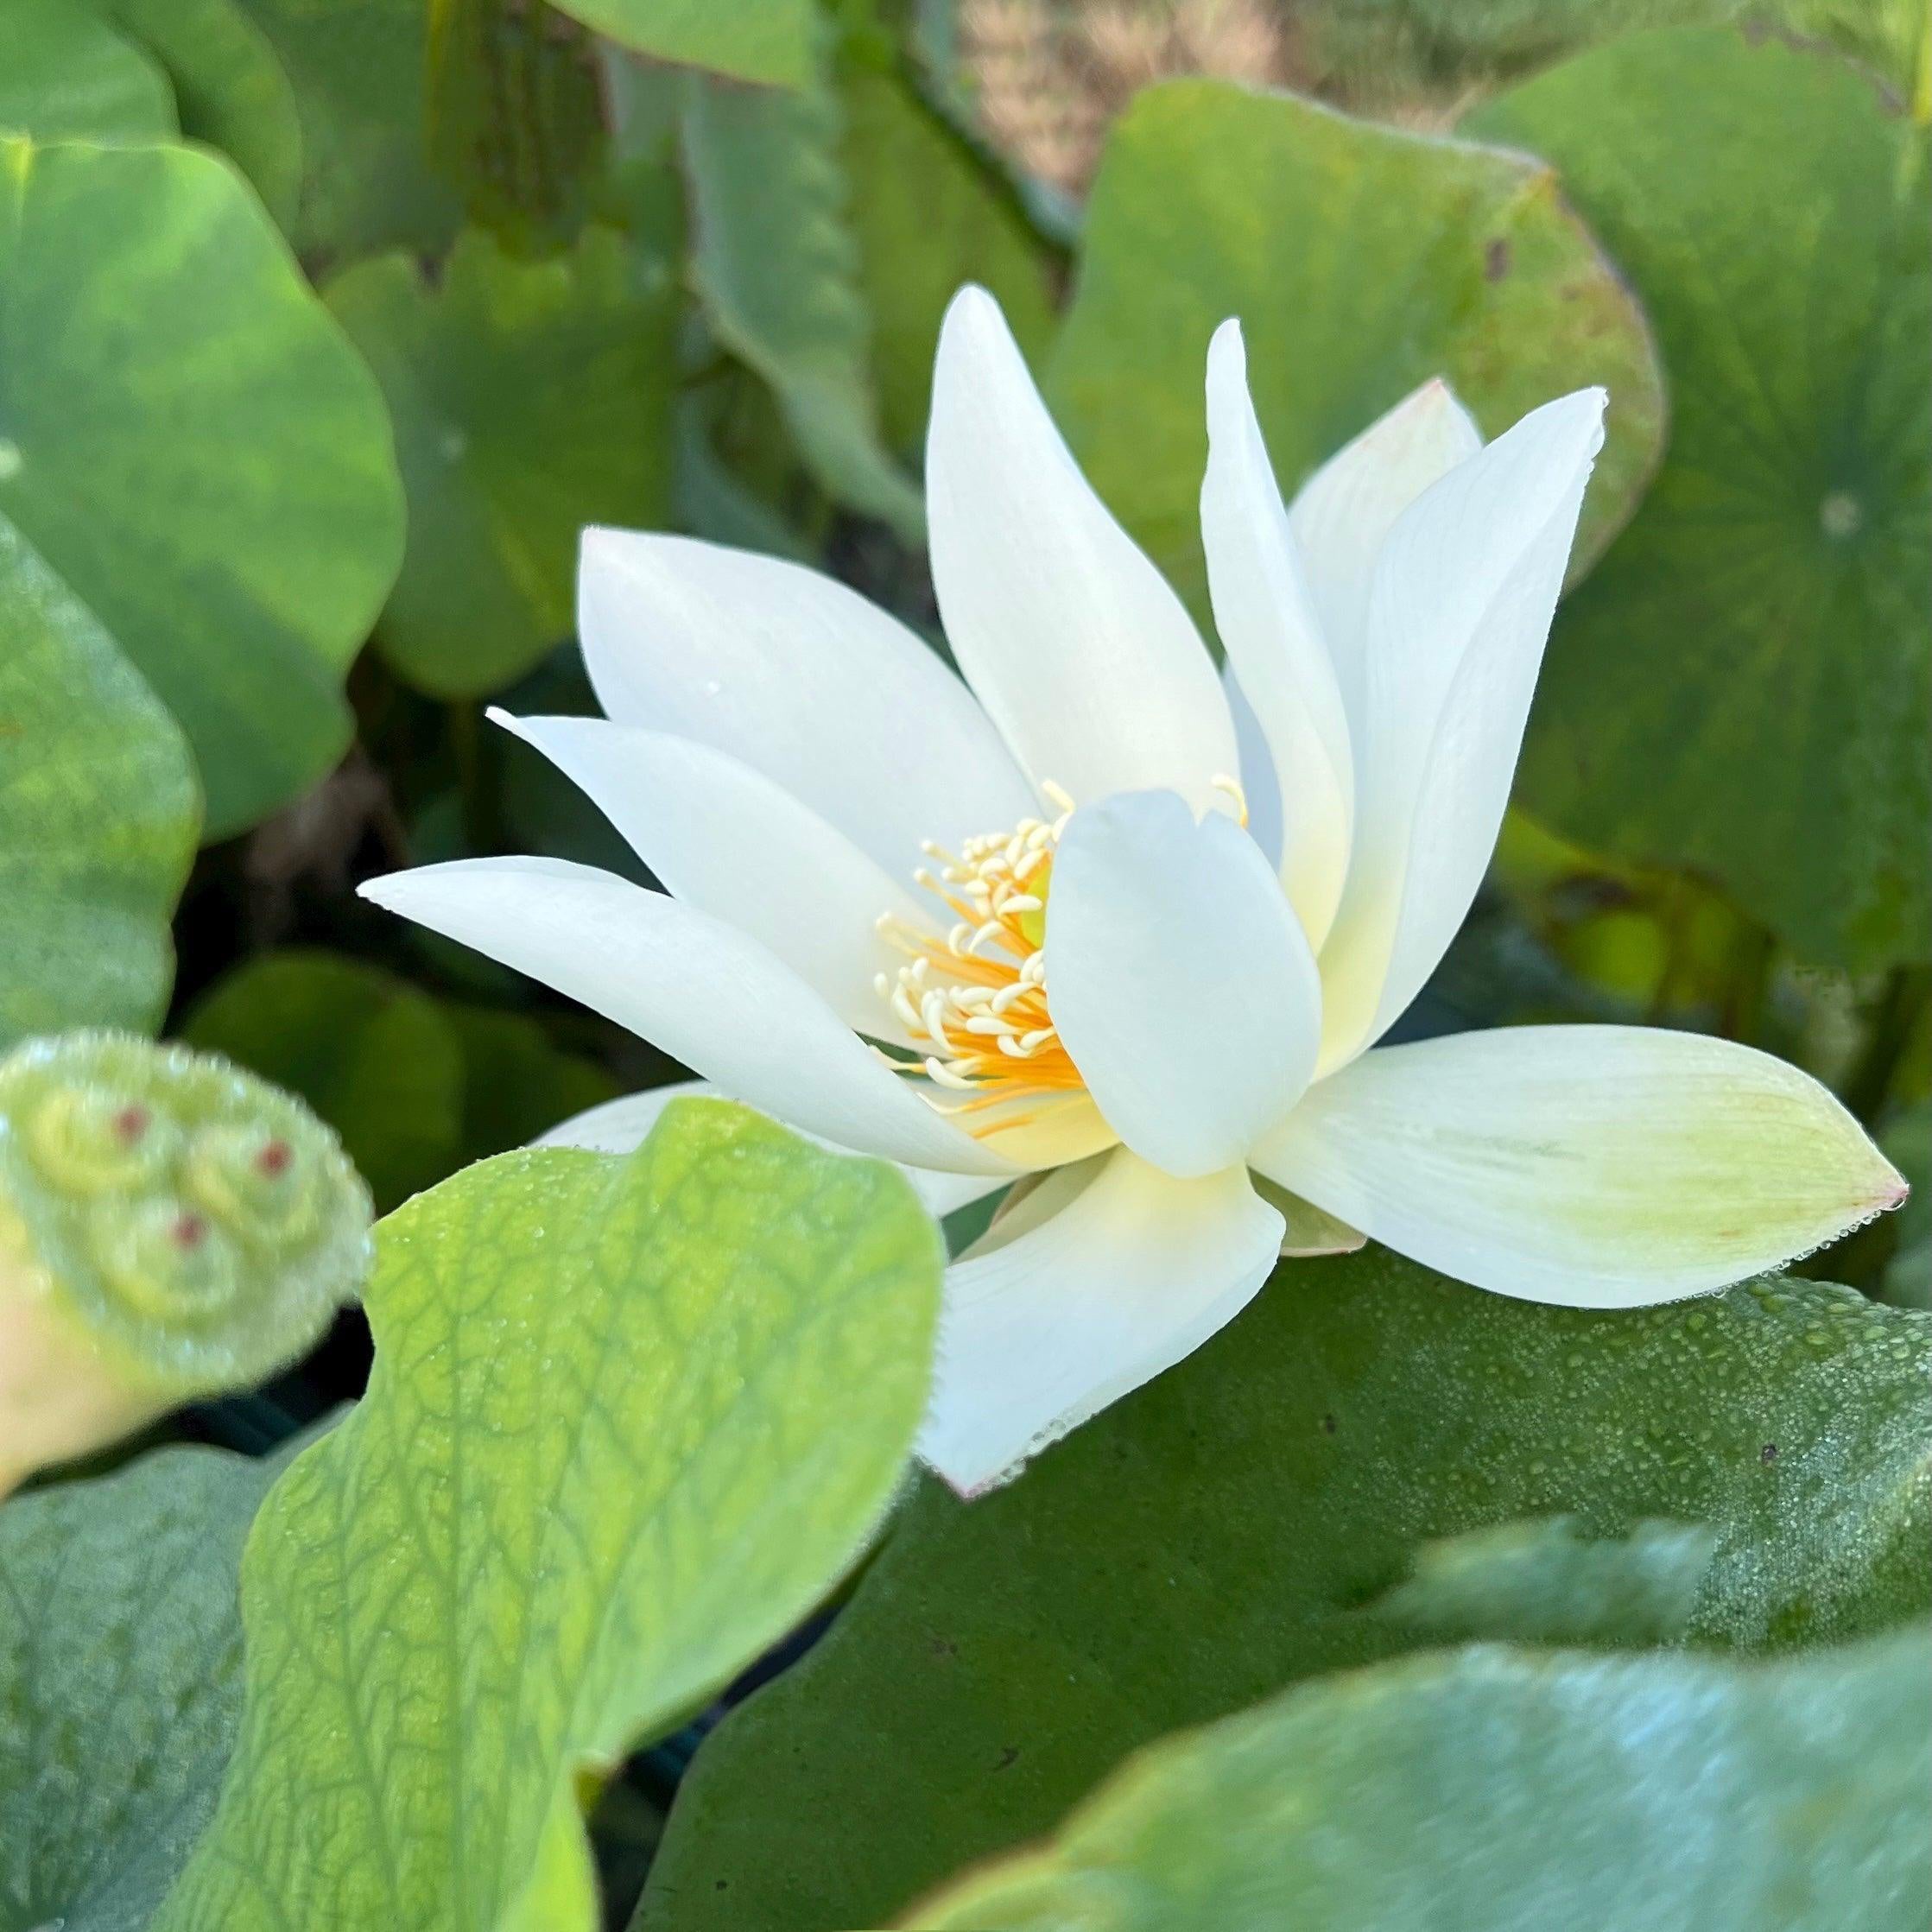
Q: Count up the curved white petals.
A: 11